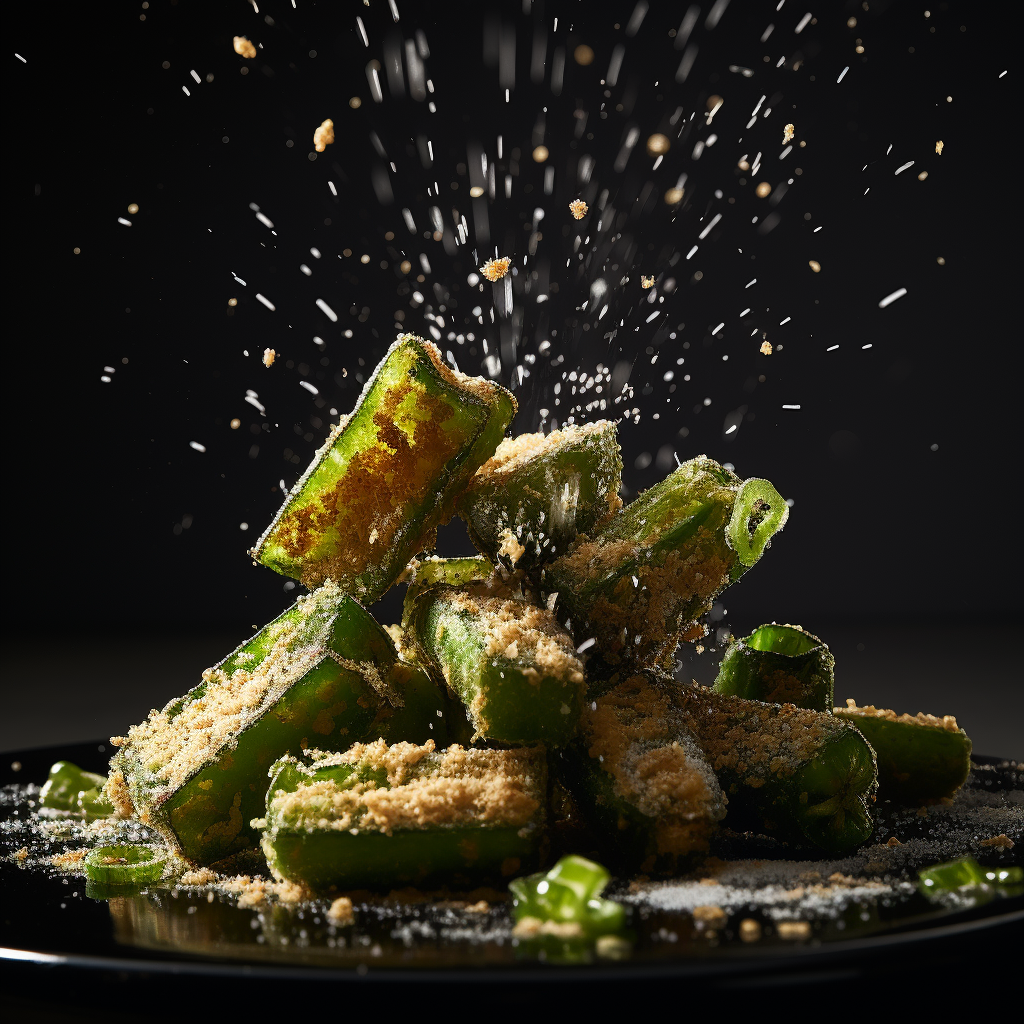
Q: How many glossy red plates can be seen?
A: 0